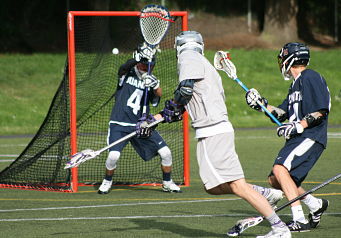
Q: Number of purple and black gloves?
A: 2